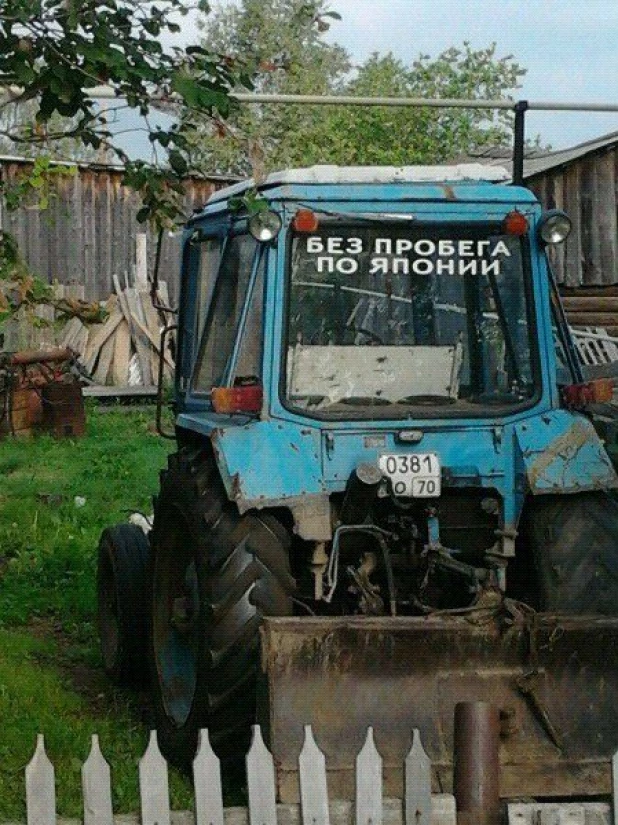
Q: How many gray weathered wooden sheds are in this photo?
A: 2